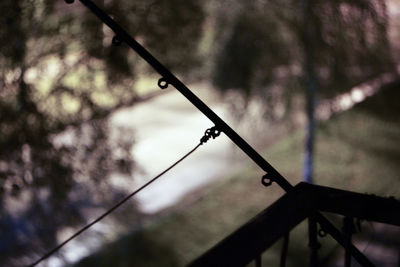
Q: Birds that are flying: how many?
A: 0